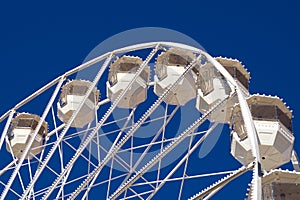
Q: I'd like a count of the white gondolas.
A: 7